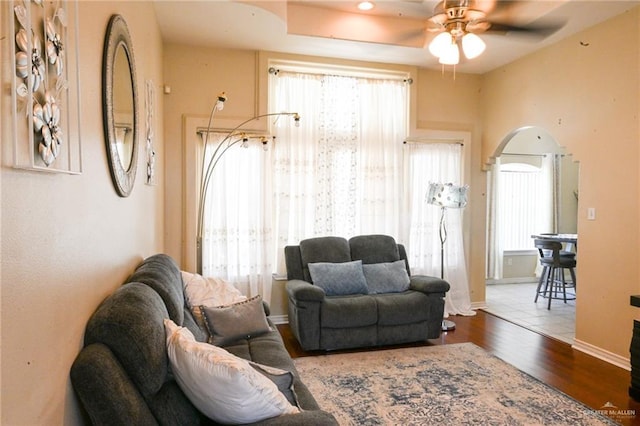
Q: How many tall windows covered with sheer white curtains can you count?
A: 3